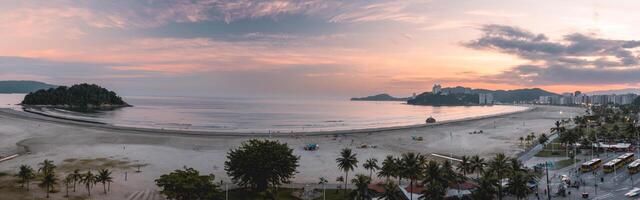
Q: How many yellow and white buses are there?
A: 4